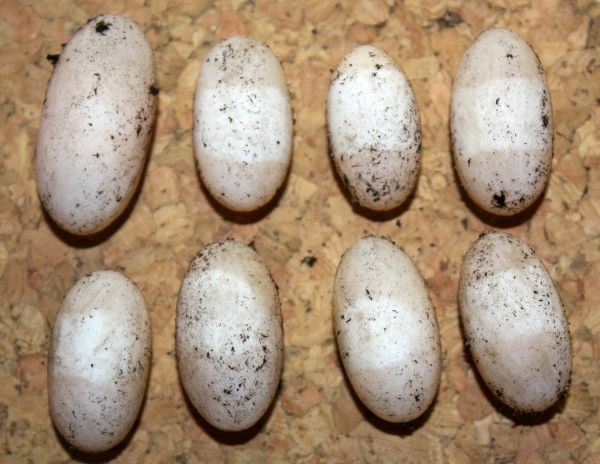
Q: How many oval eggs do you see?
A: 8